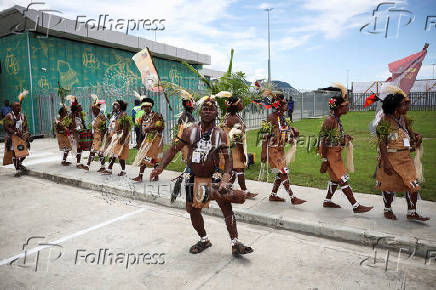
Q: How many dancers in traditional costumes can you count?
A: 12